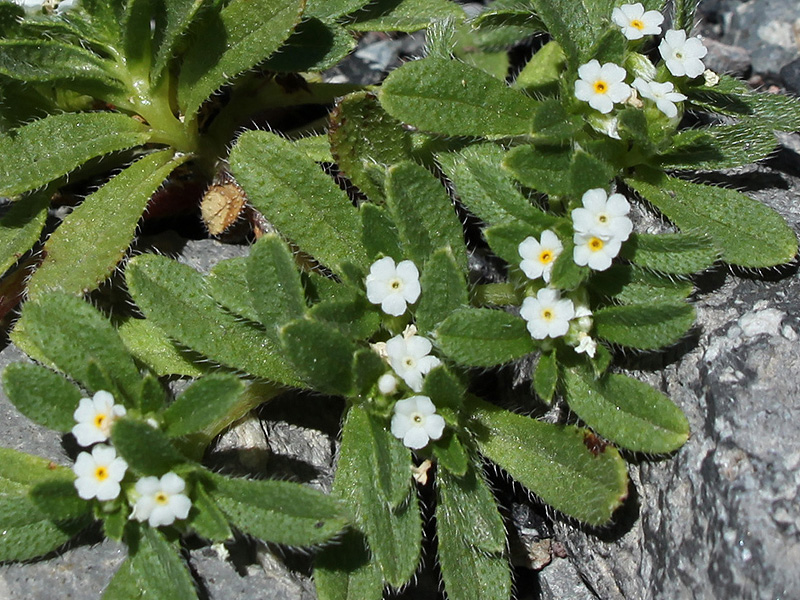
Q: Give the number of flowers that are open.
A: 14